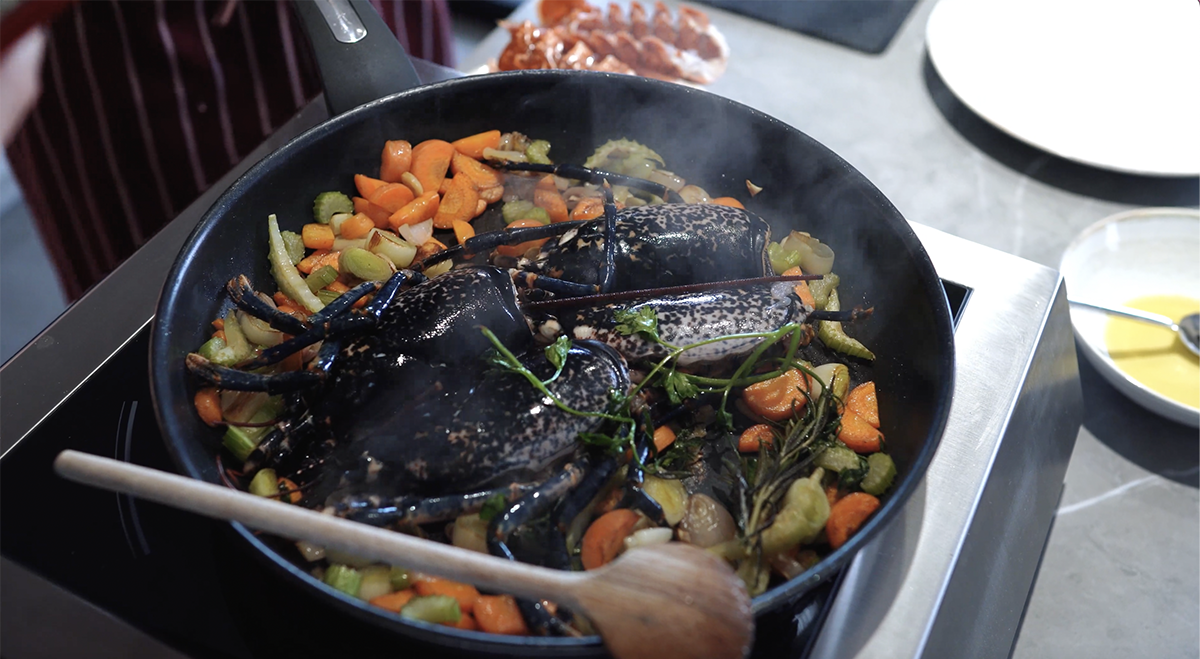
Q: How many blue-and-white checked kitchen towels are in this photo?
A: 0